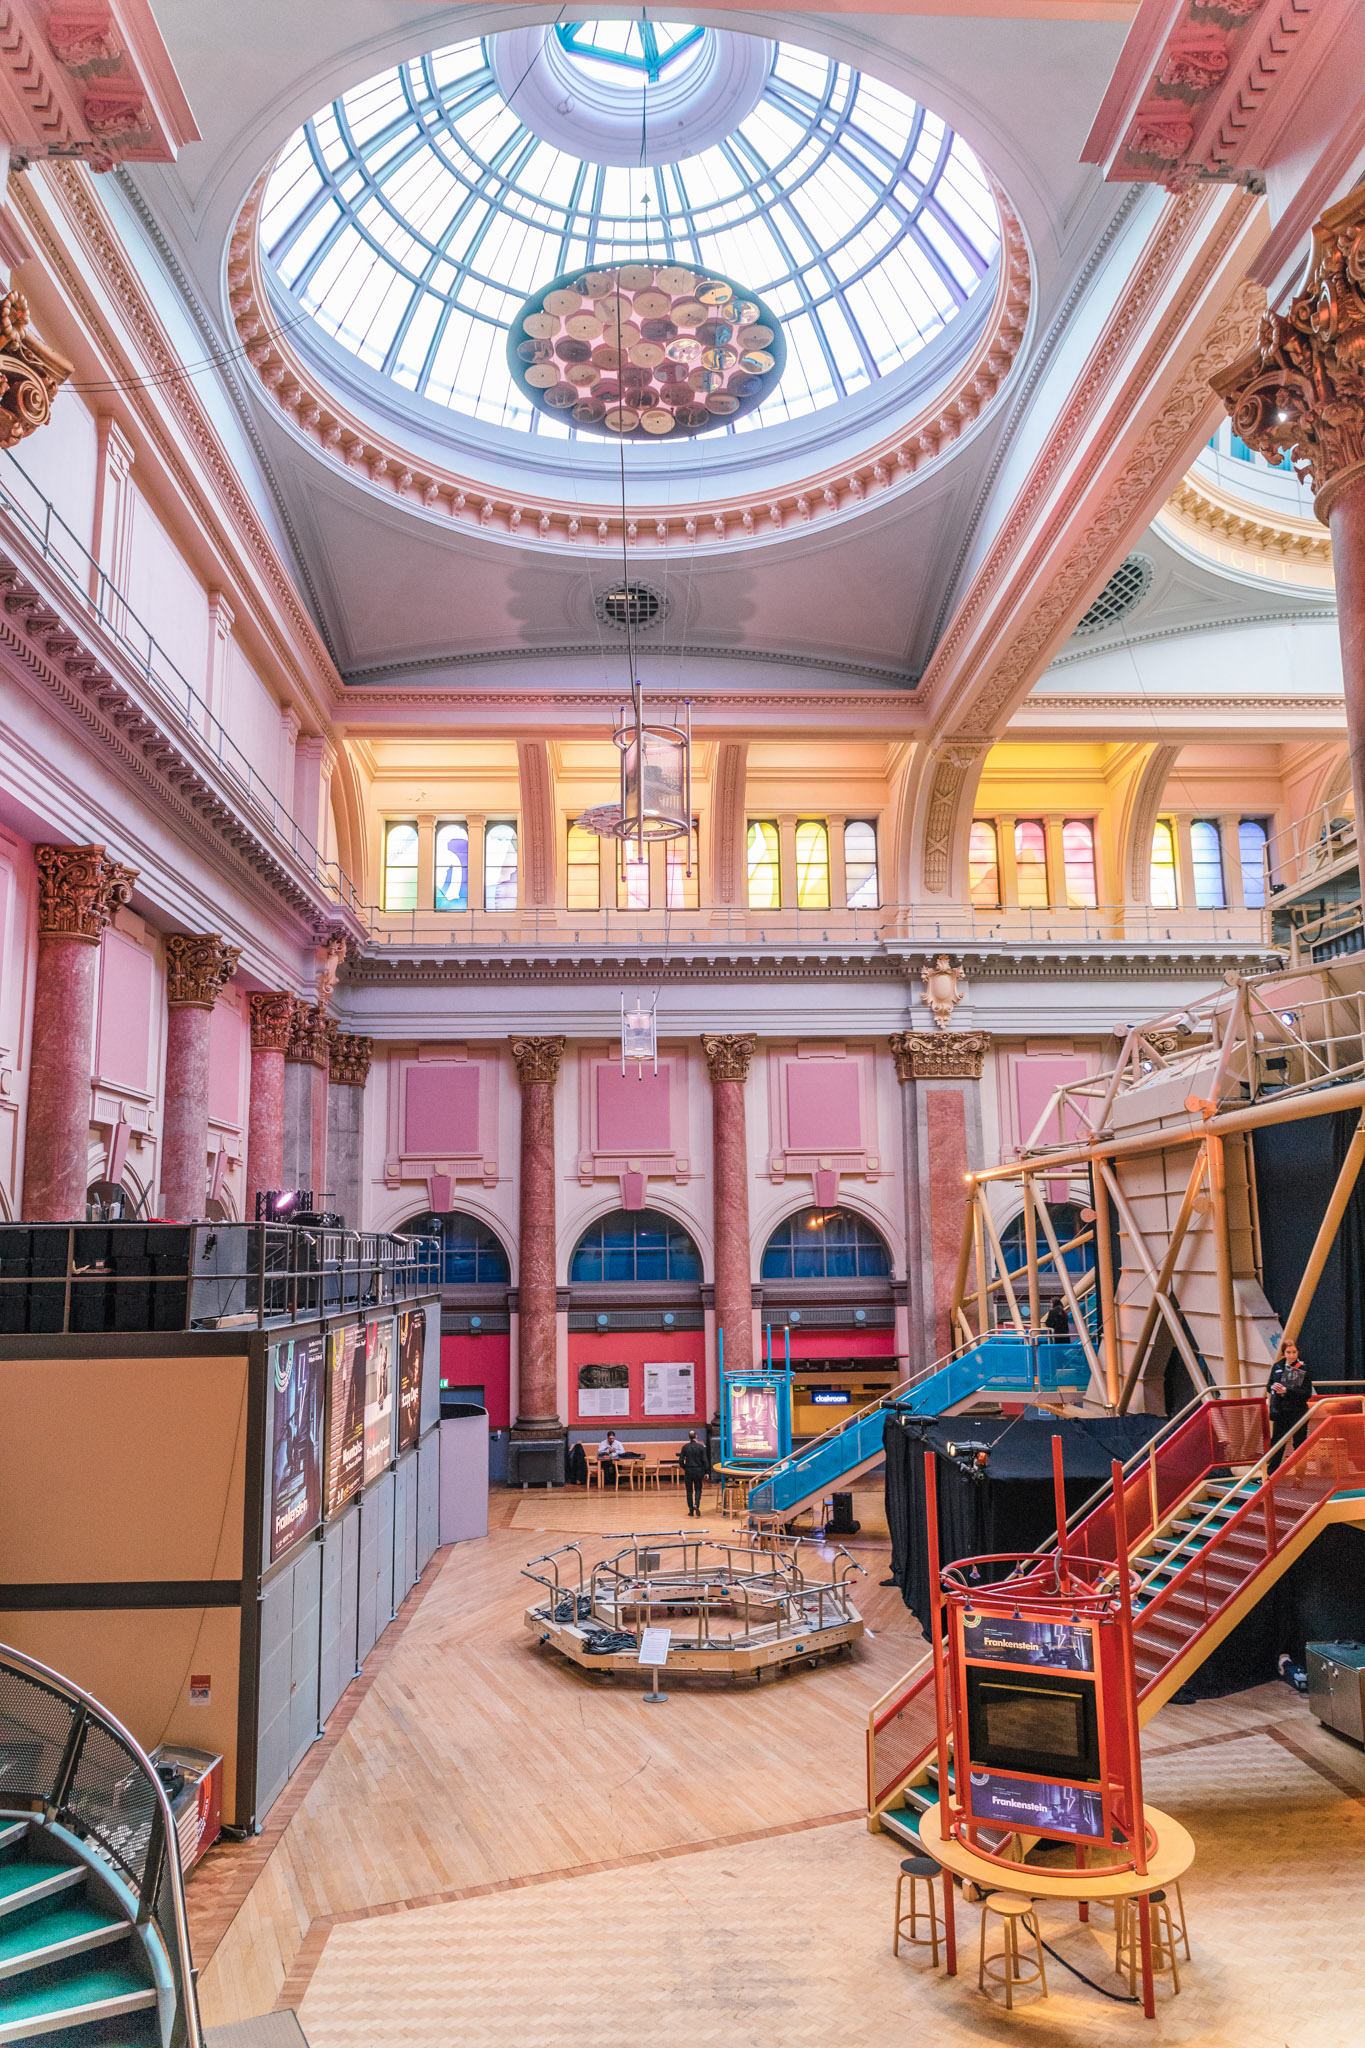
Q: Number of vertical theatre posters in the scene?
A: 5